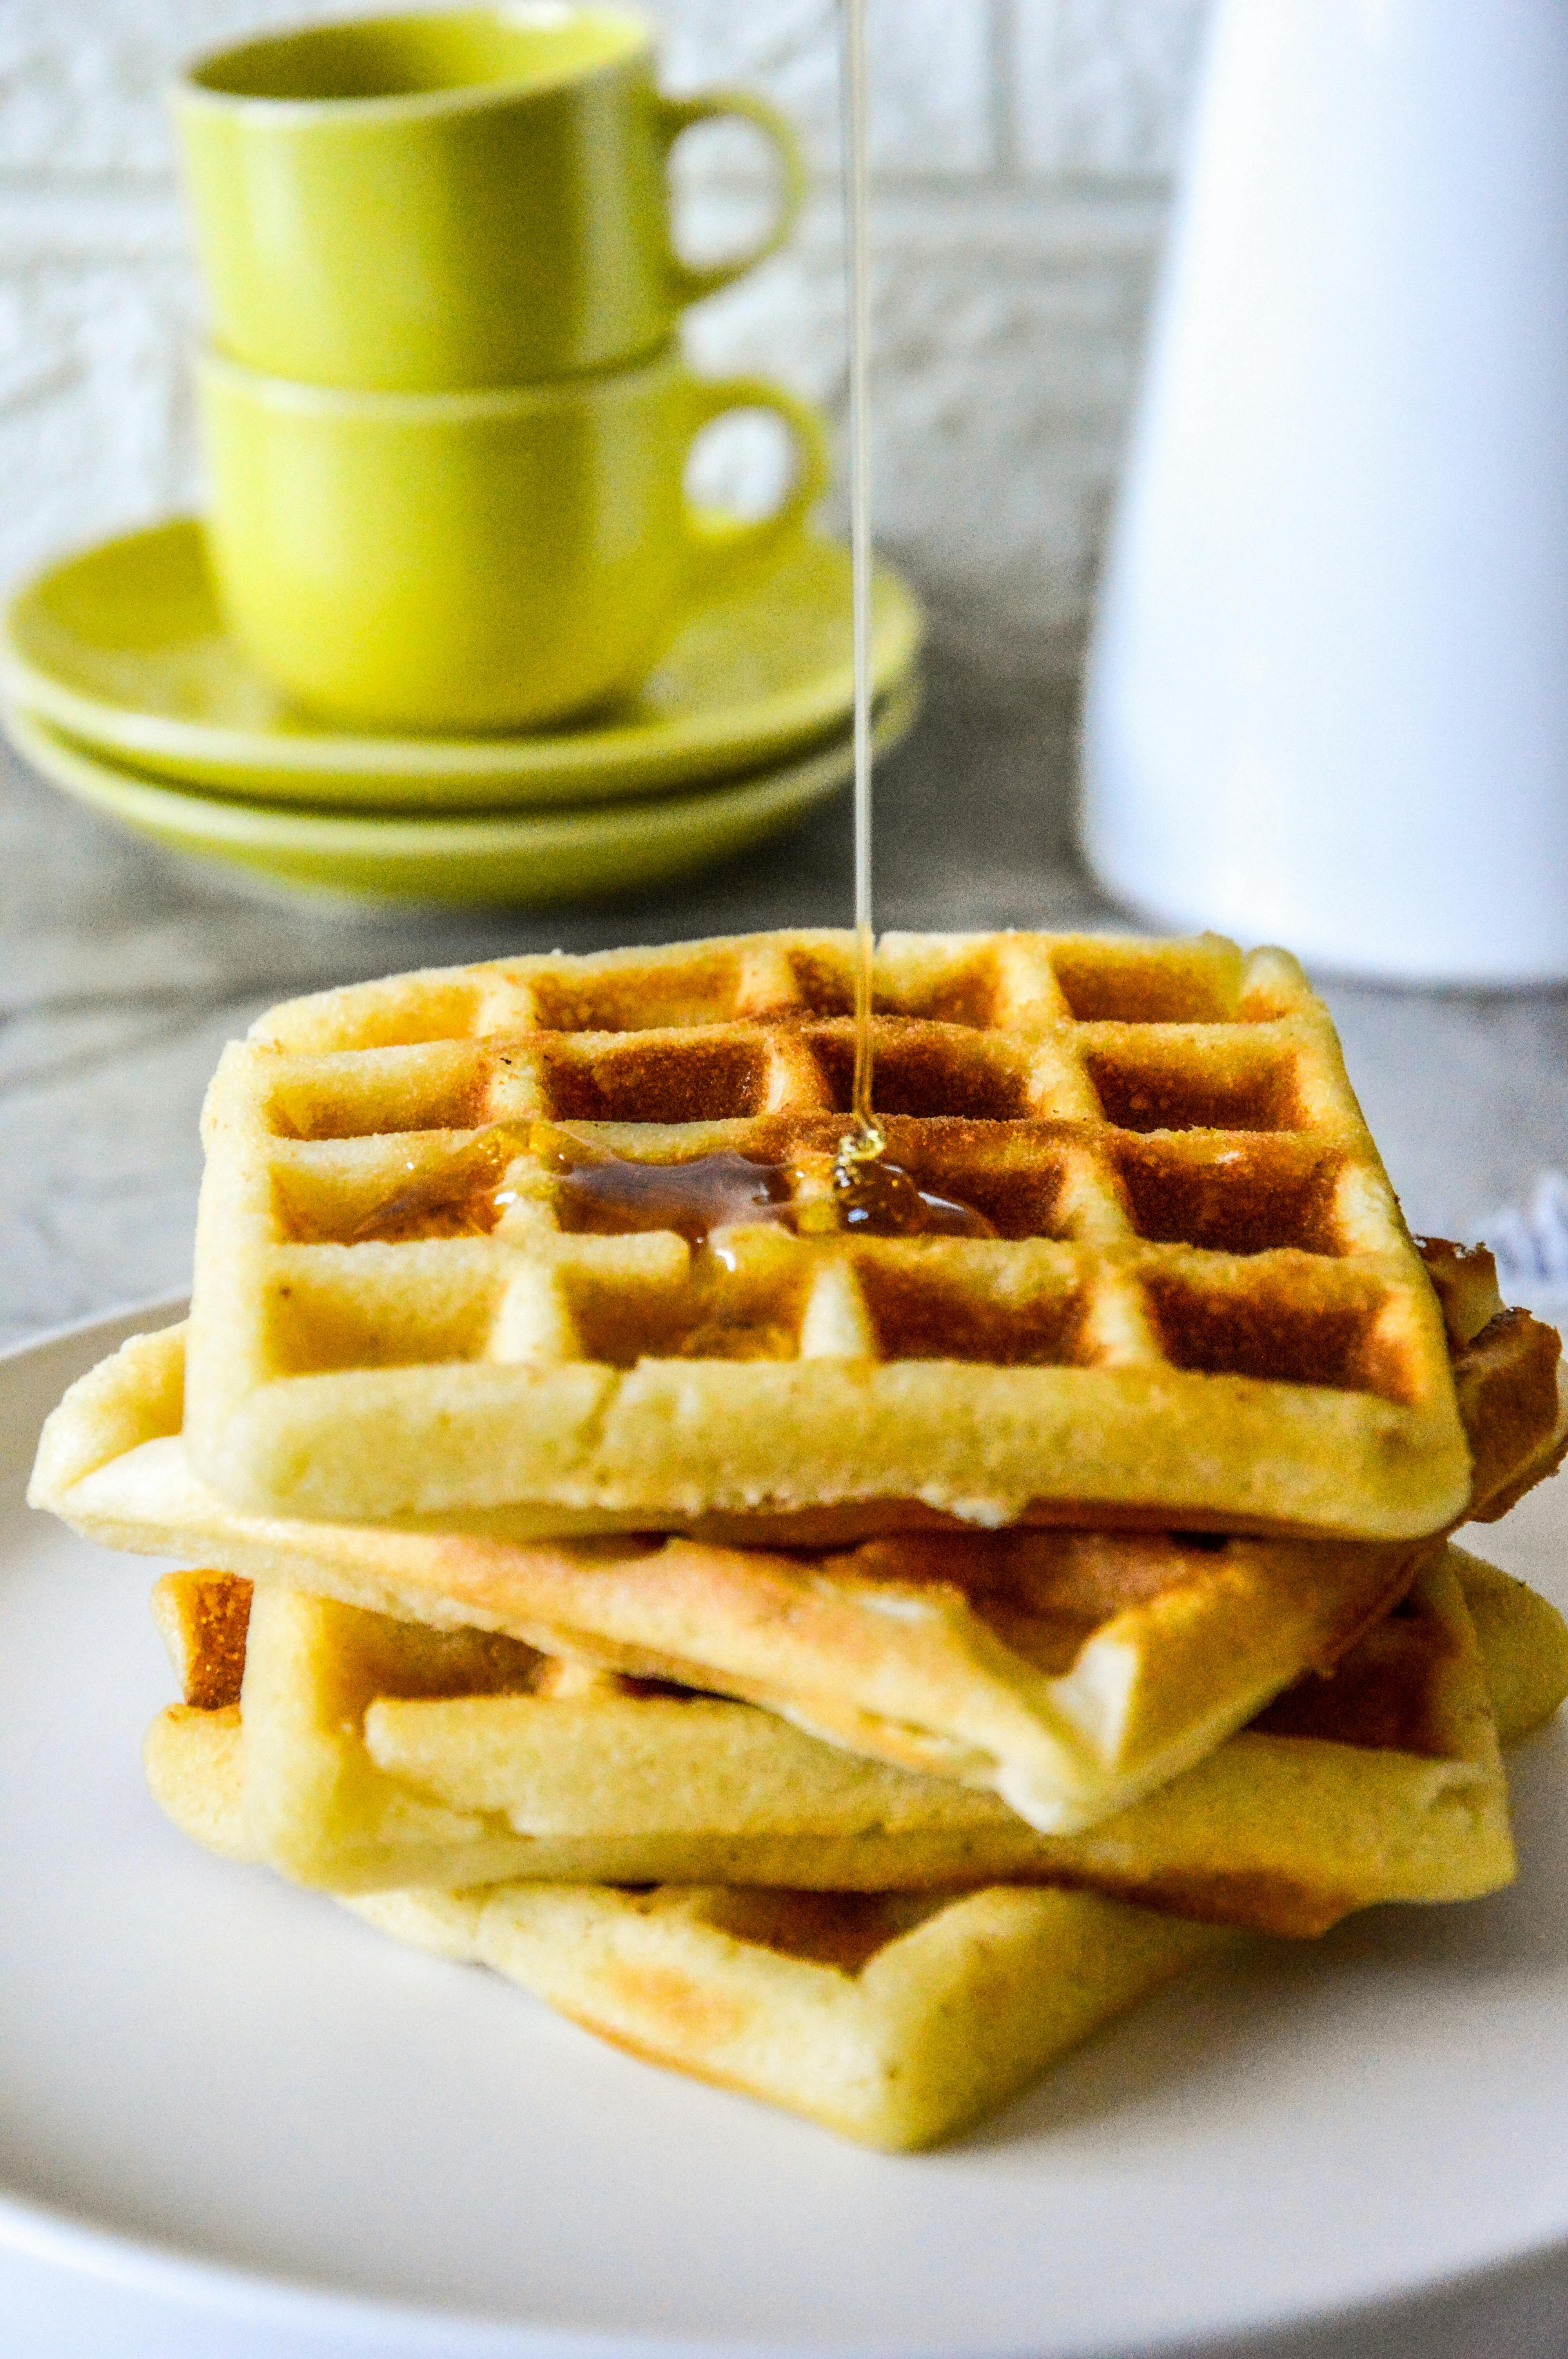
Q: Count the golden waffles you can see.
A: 4